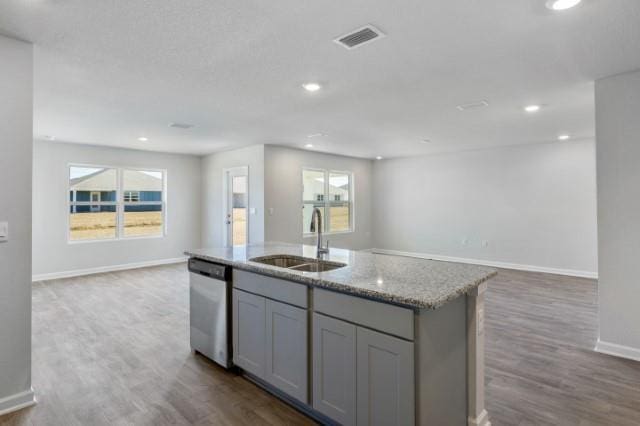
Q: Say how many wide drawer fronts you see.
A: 2